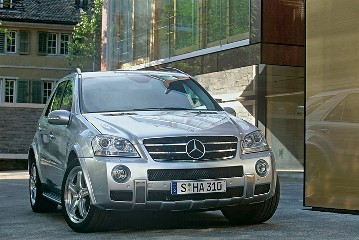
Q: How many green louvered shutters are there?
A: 5